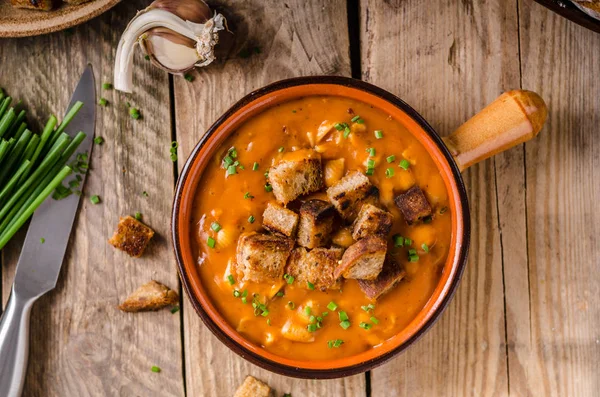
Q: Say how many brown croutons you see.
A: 13